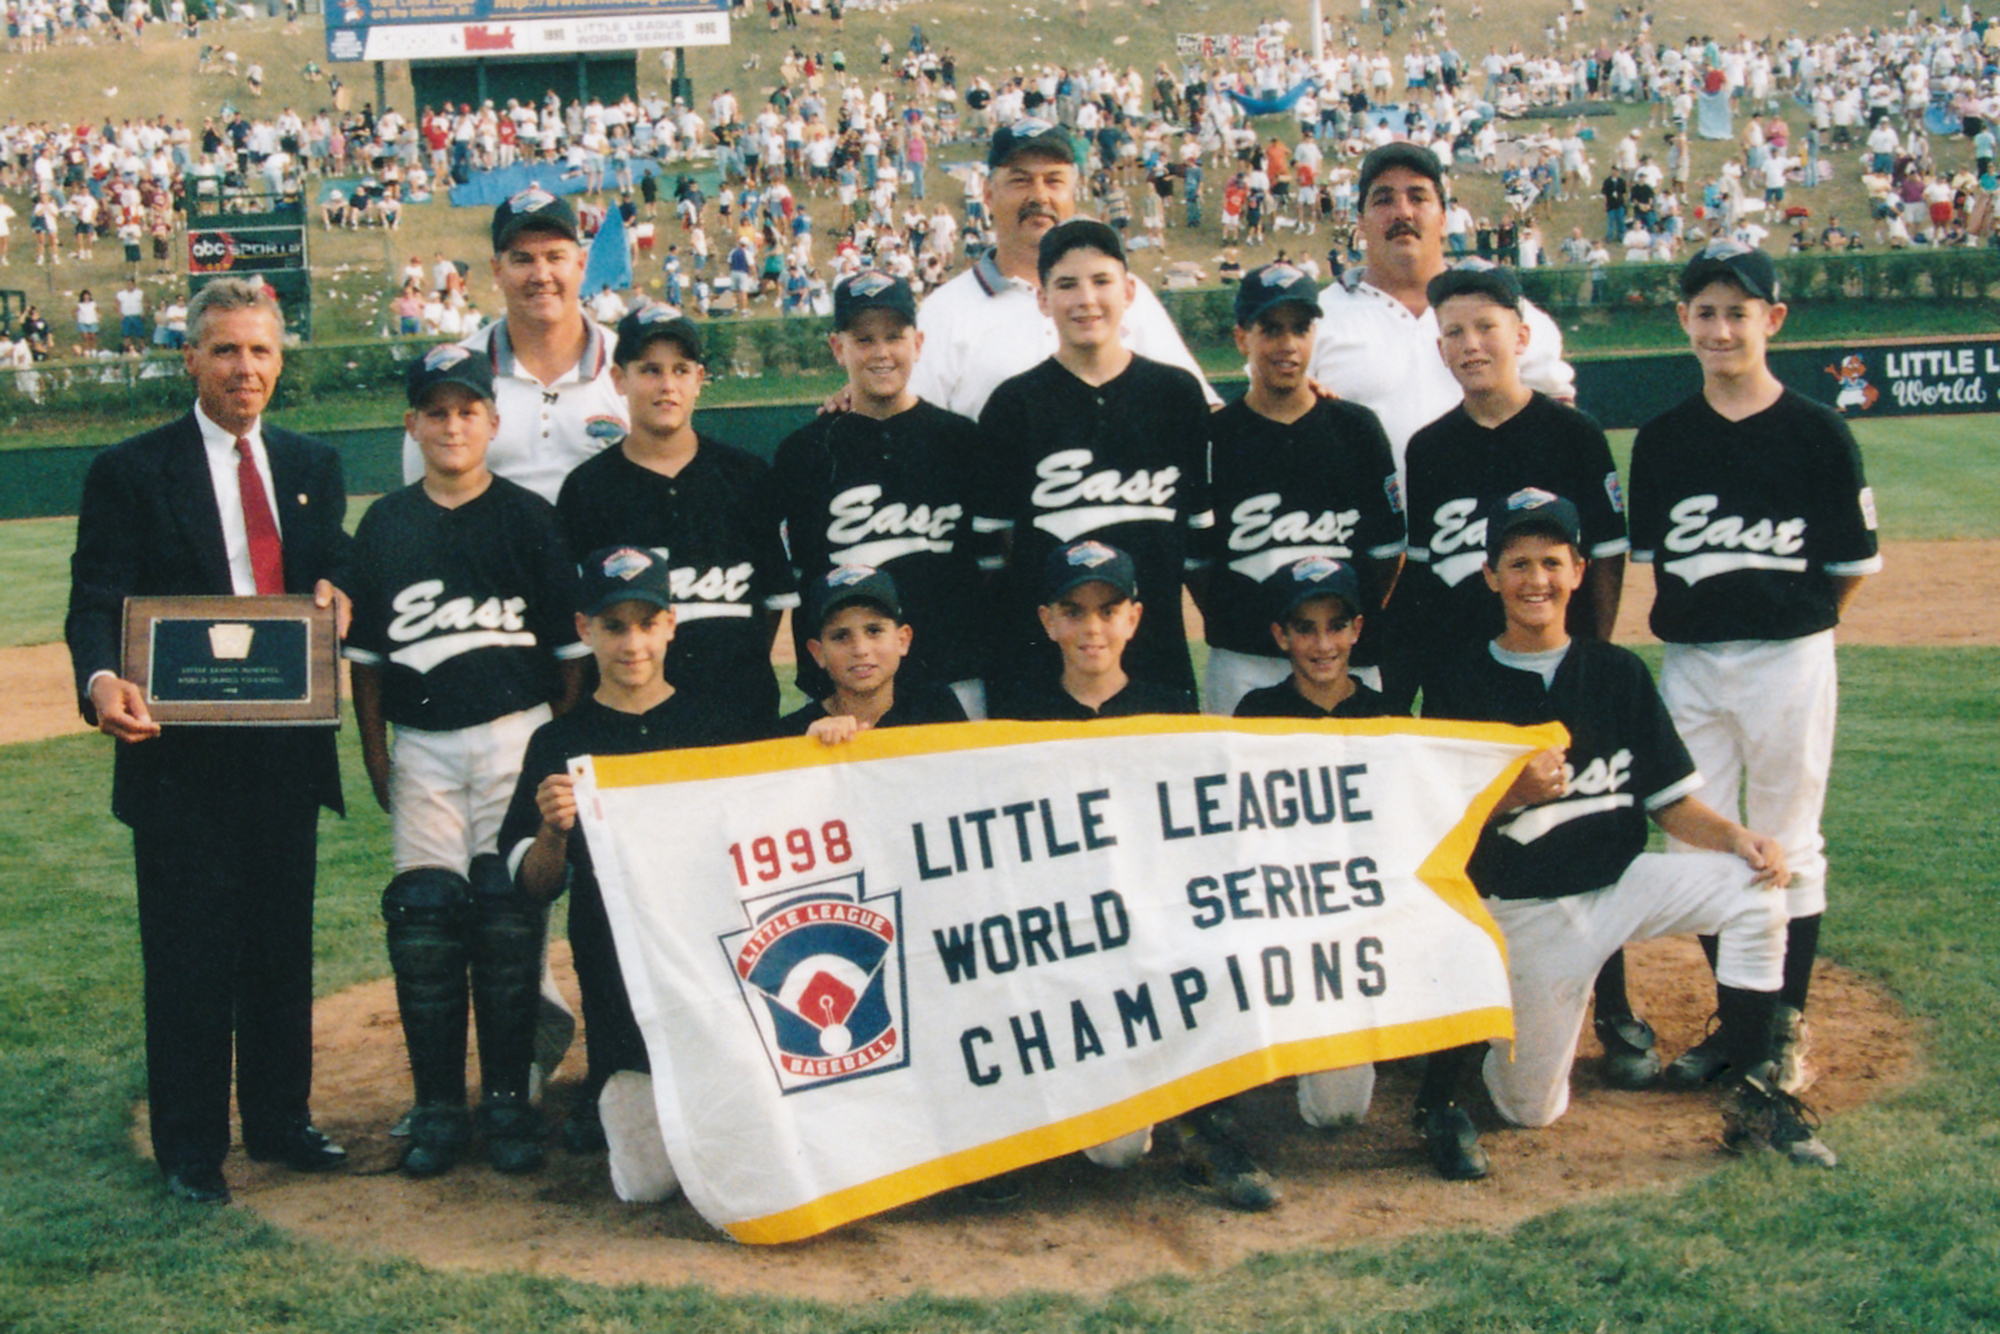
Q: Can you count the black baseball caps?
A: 15